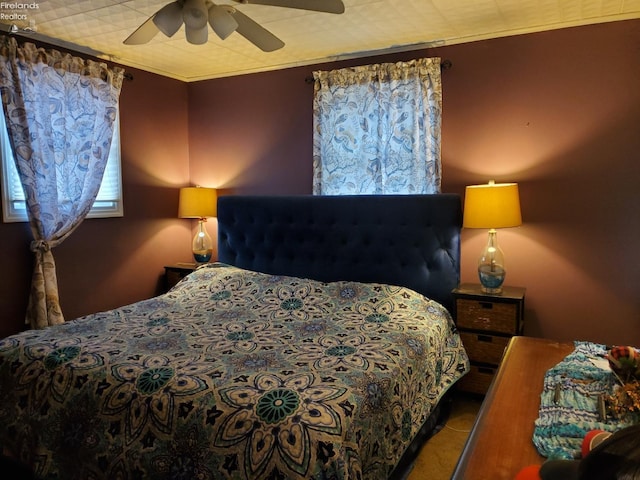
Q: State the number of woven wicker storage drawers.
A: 3